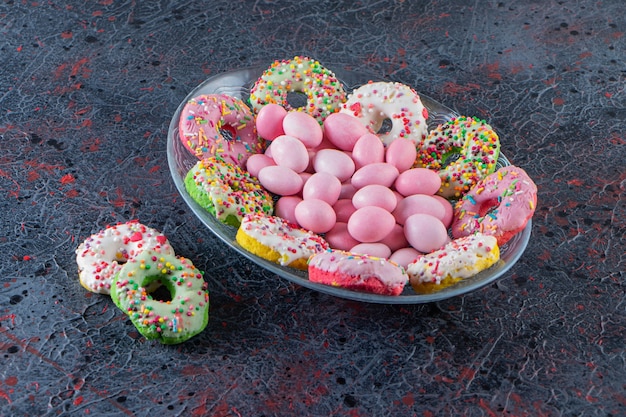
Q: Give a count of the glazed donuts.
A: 11